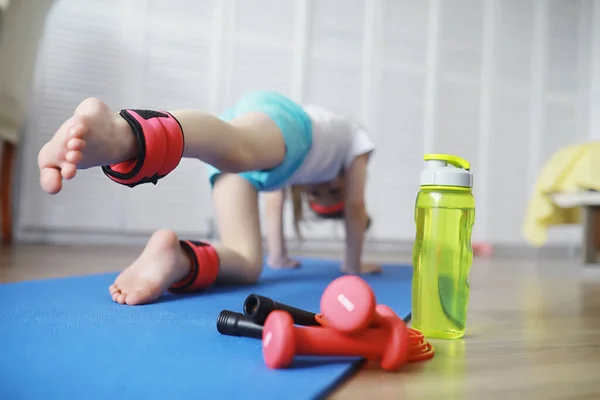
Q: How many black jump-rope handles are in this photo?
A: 2